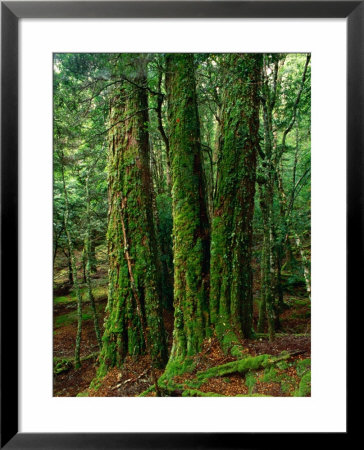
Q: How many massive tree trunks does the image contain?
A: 3